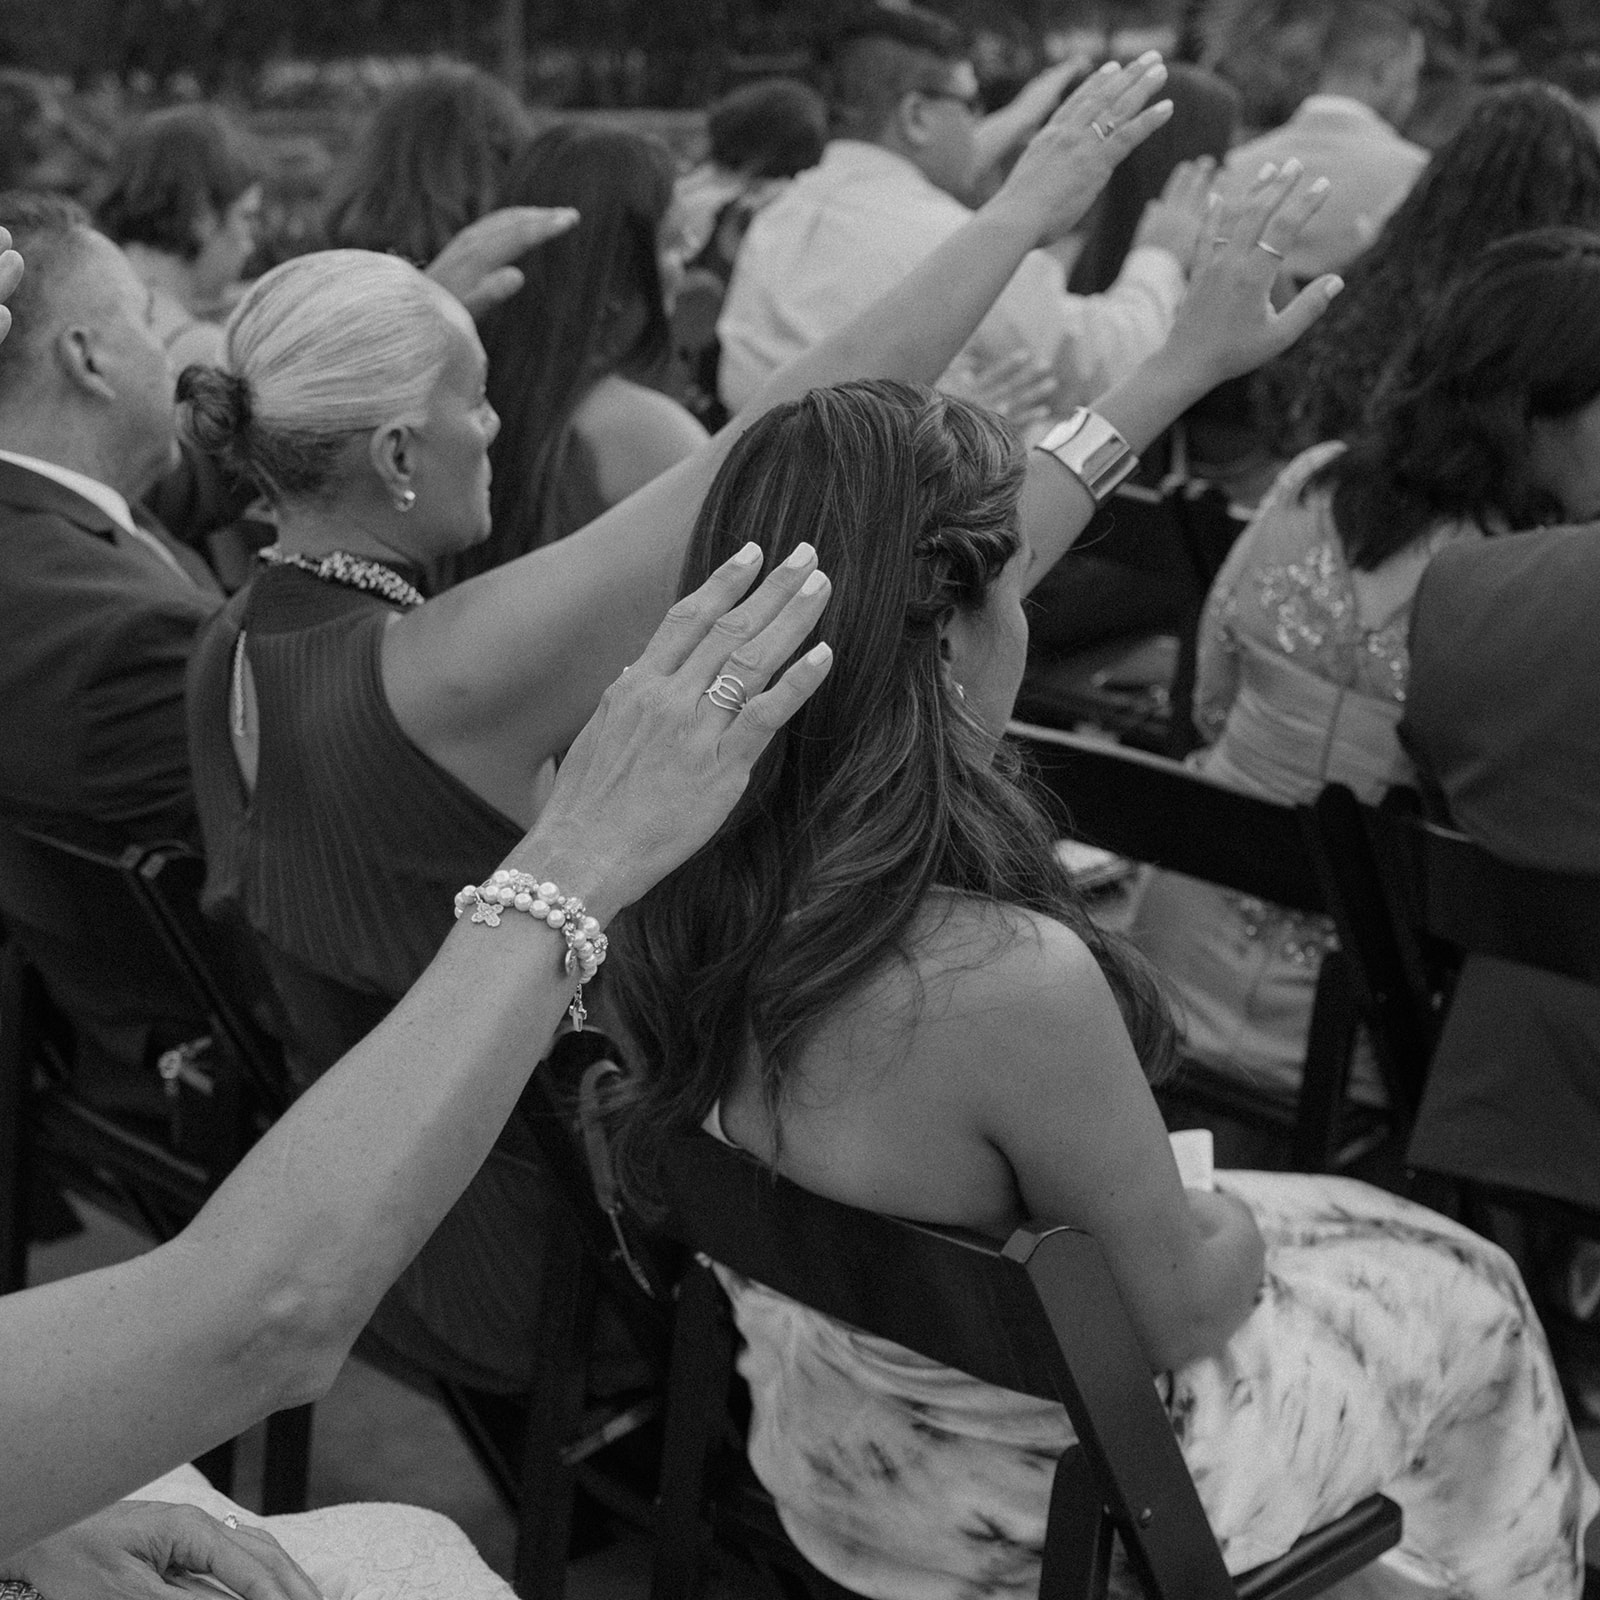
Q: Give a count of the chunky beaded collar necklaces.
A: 1